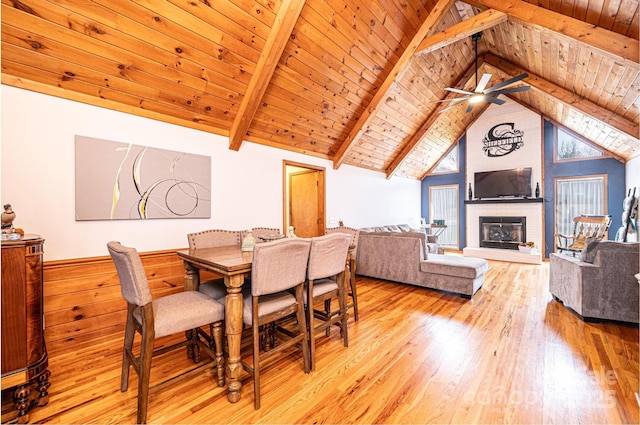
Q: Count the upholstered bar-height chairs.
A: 6